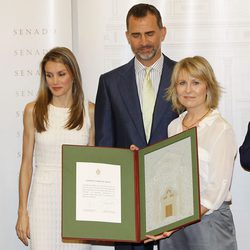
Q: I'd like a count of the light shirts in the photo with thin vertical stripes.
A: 1